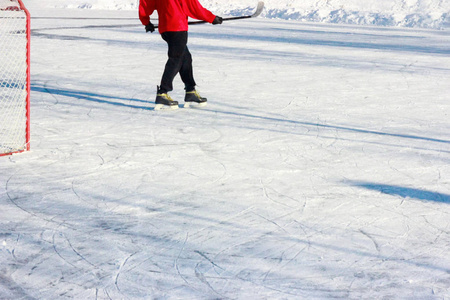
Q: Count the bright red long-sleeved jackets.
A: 1